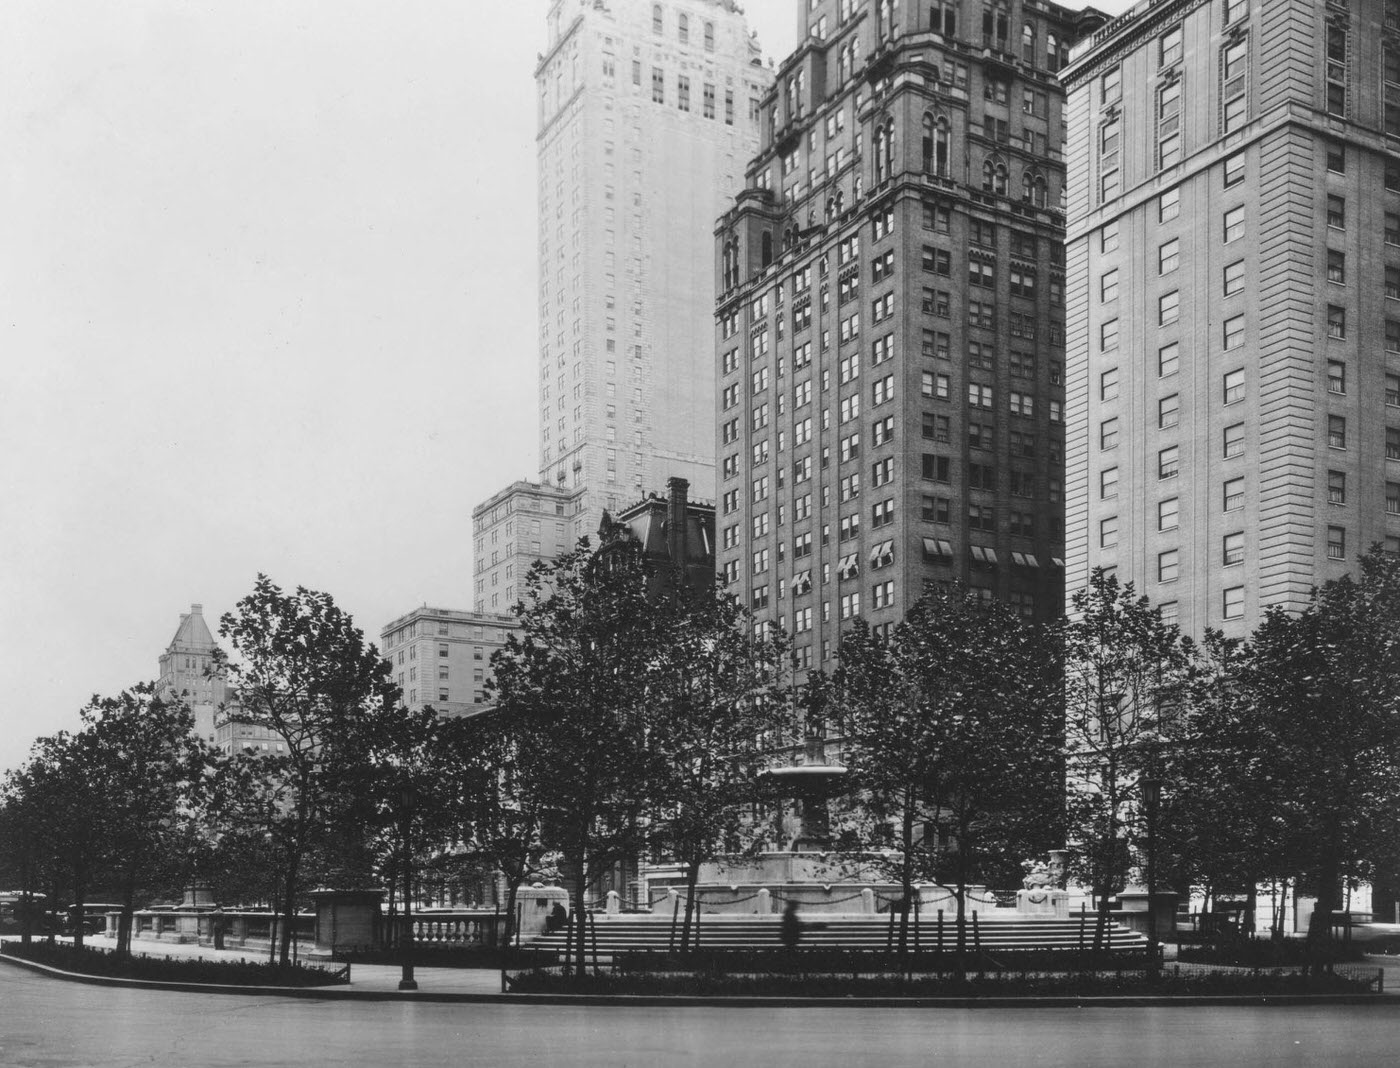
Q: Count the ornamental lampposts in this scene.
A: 2